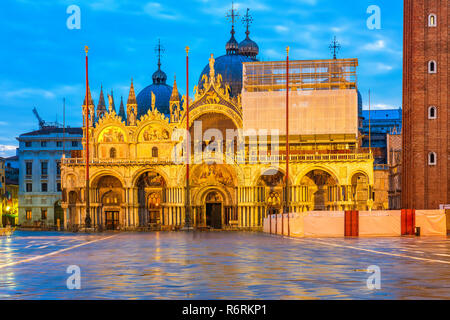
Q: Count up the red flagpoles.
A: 3